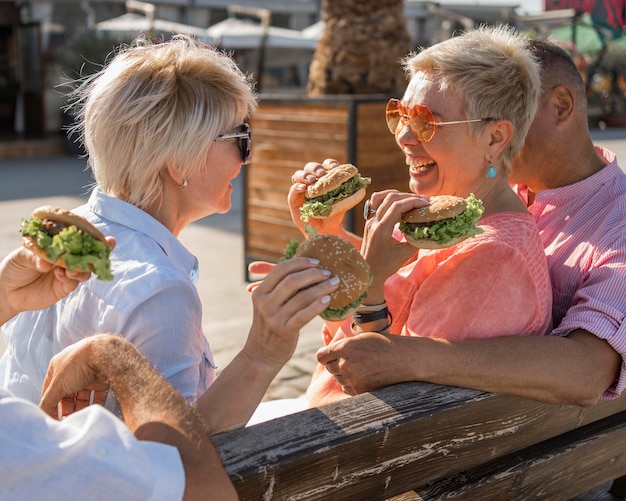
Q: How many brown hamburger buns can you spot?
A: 4